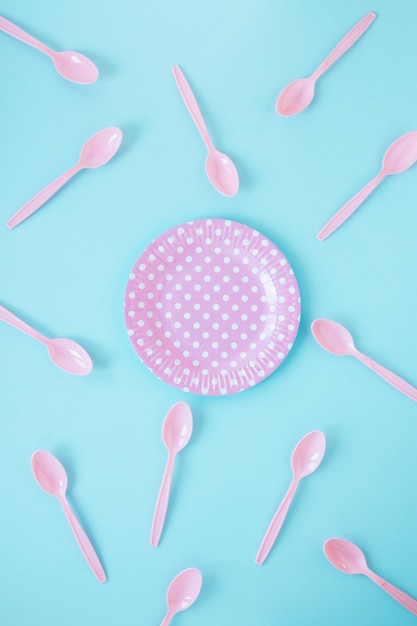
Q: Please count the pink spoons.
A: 12